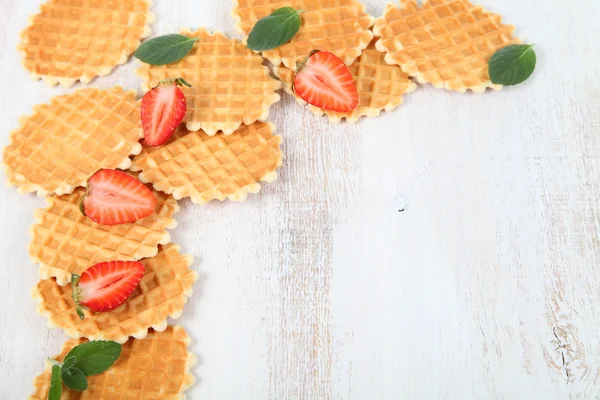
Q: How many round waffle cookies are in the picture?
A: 10